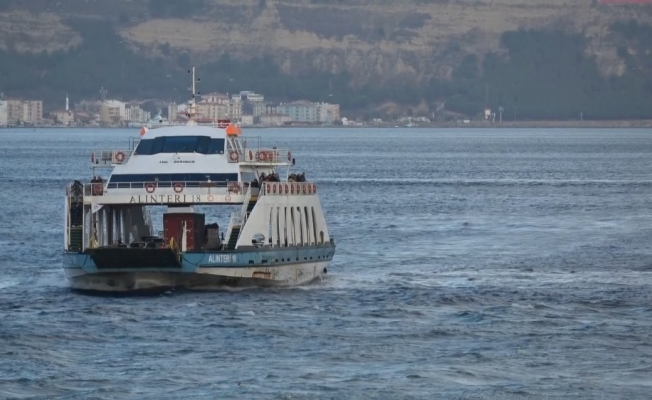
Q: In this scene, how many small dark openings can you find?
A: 11